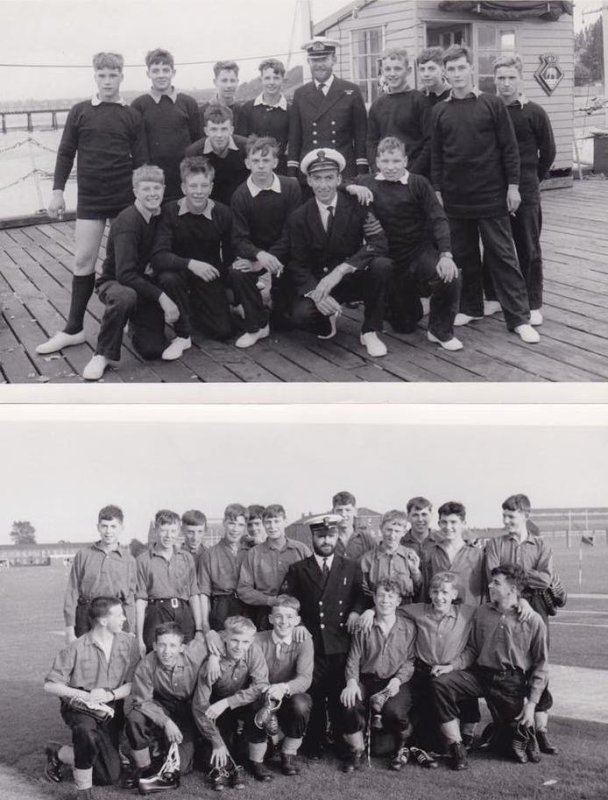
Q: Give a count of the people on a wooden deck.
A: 15